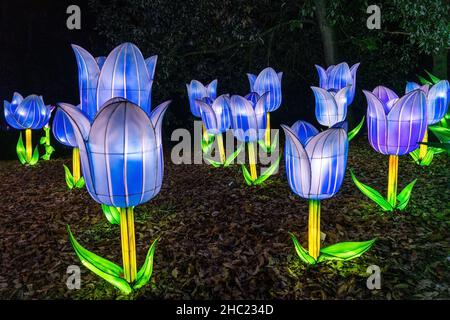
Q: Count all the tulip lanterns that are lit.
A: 13